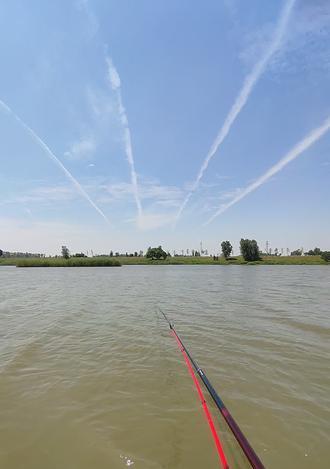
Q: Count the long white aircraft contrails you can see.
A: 4